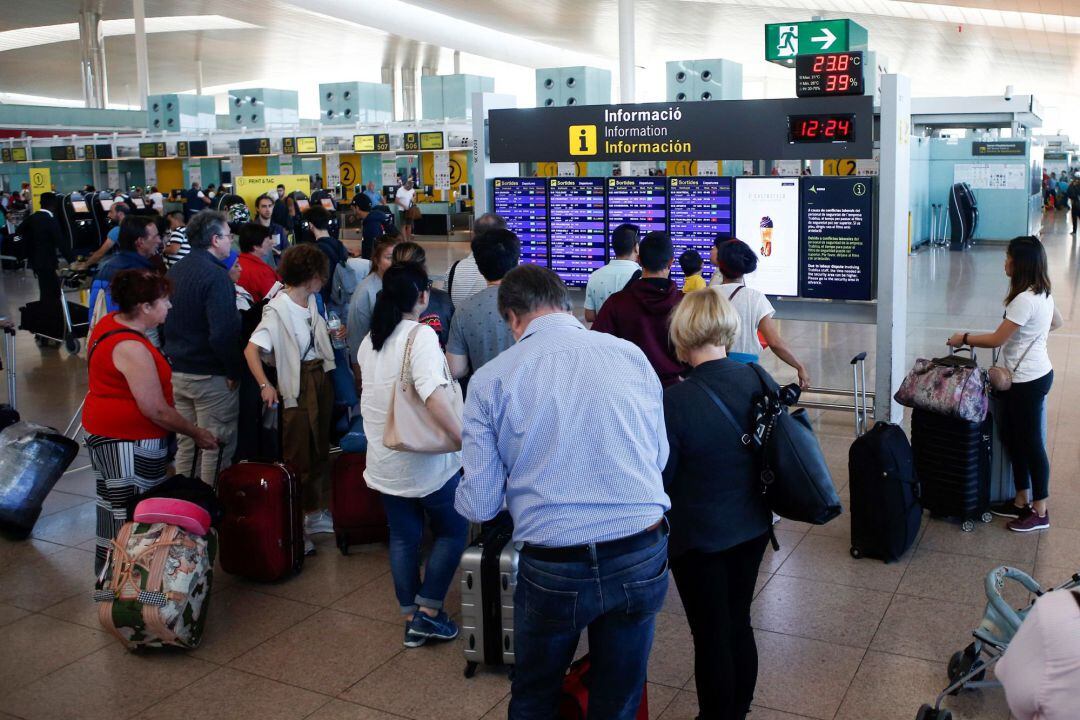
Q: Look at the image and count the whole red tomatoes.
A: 0